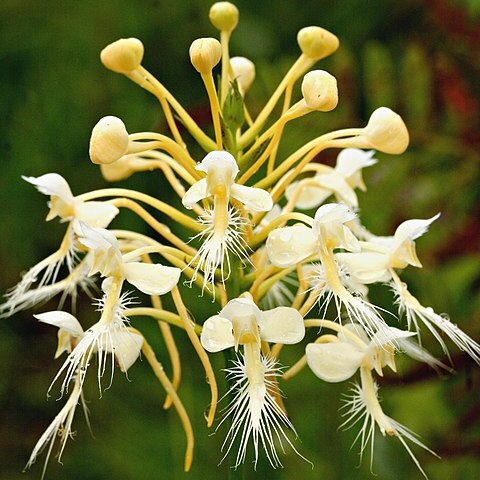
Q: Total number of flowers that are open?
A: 9